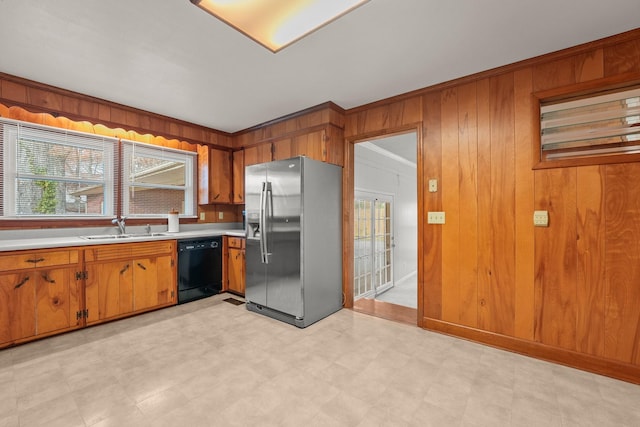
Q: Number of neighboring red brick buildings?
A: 1